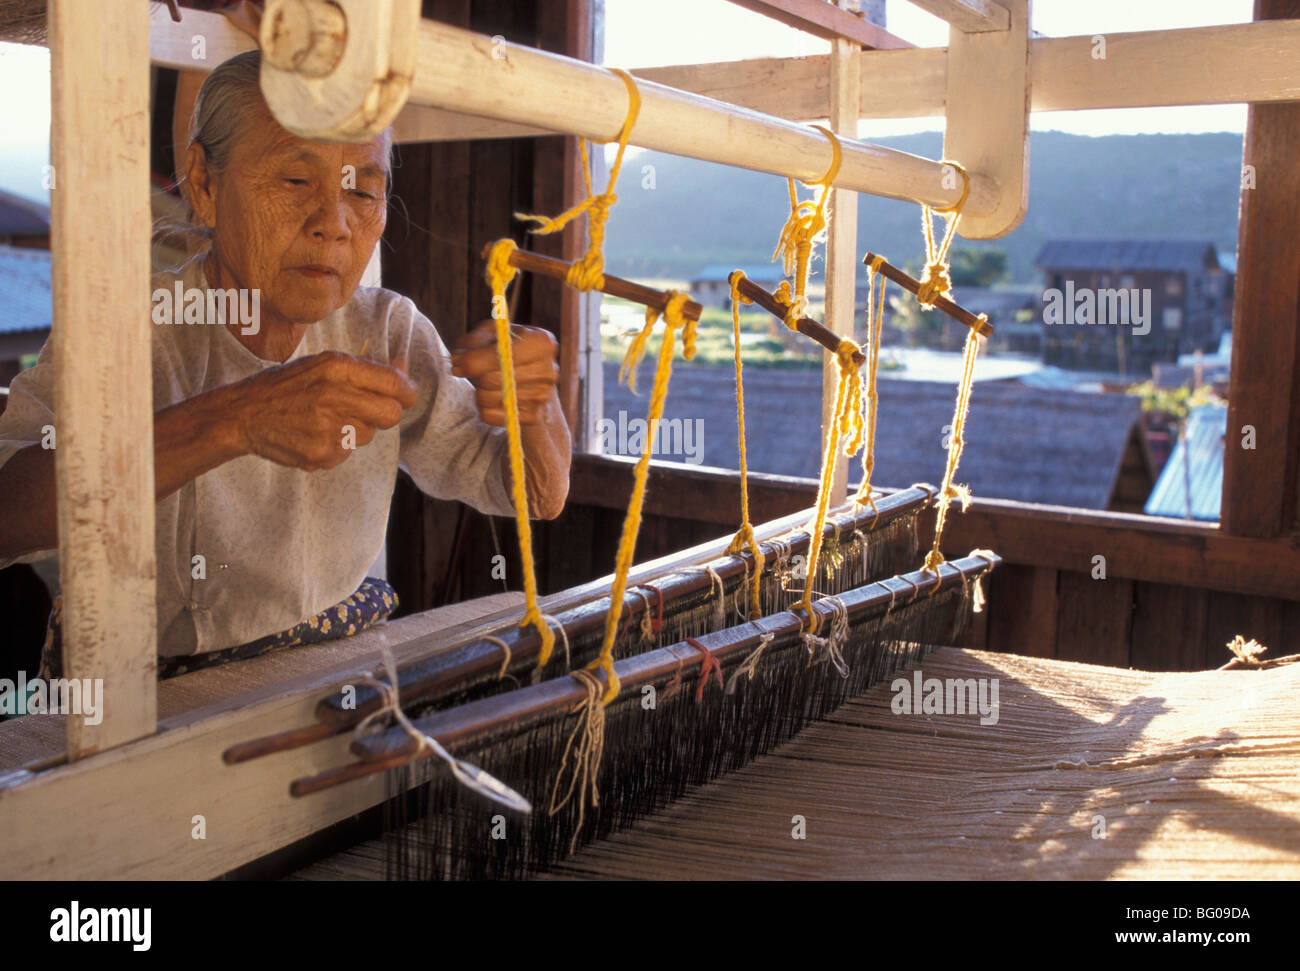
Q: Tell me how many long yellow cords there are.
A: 6